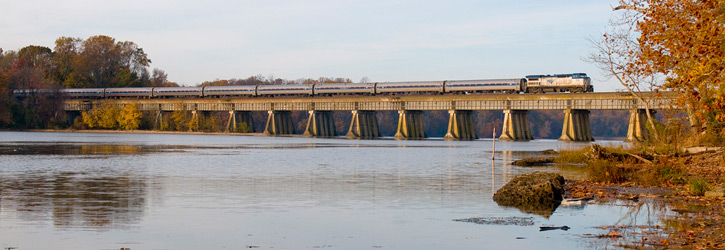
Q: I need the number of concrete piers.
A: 11